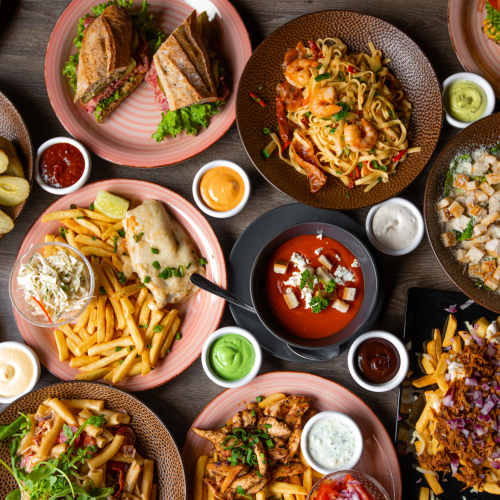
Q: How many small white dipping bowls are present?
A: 8